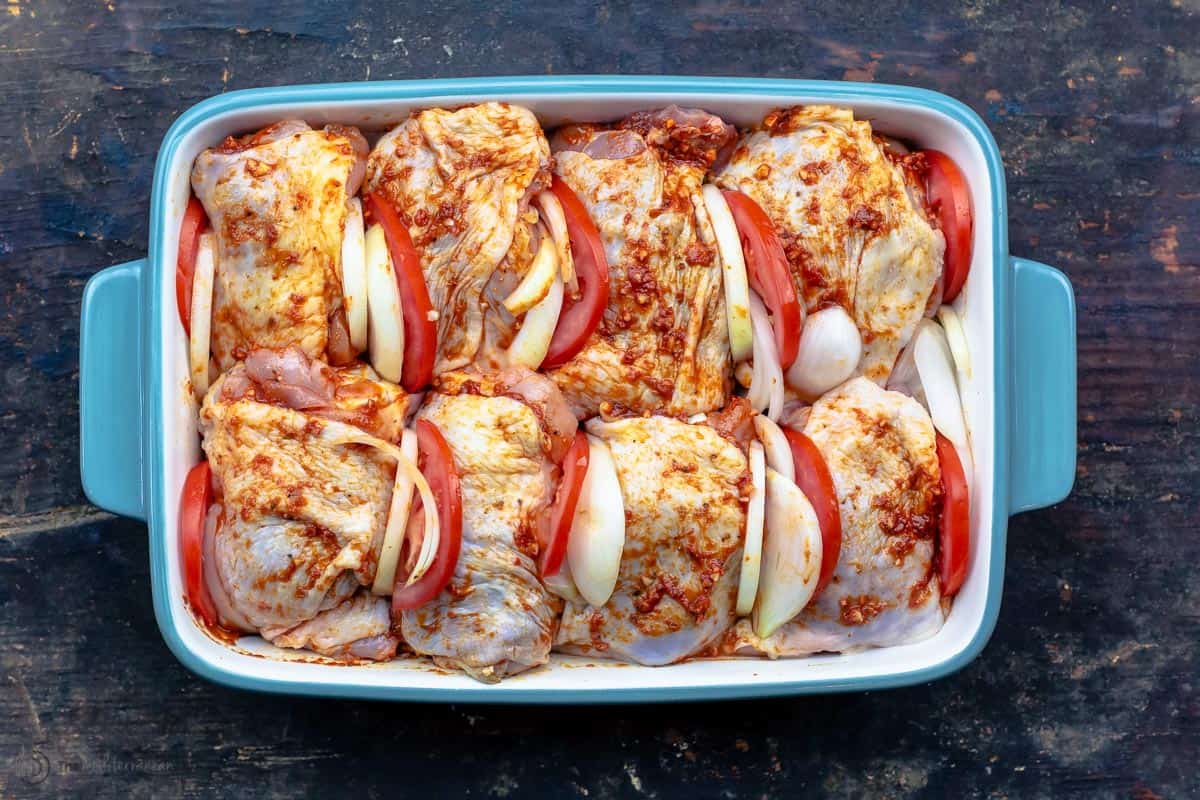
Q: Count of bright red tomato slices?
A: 10